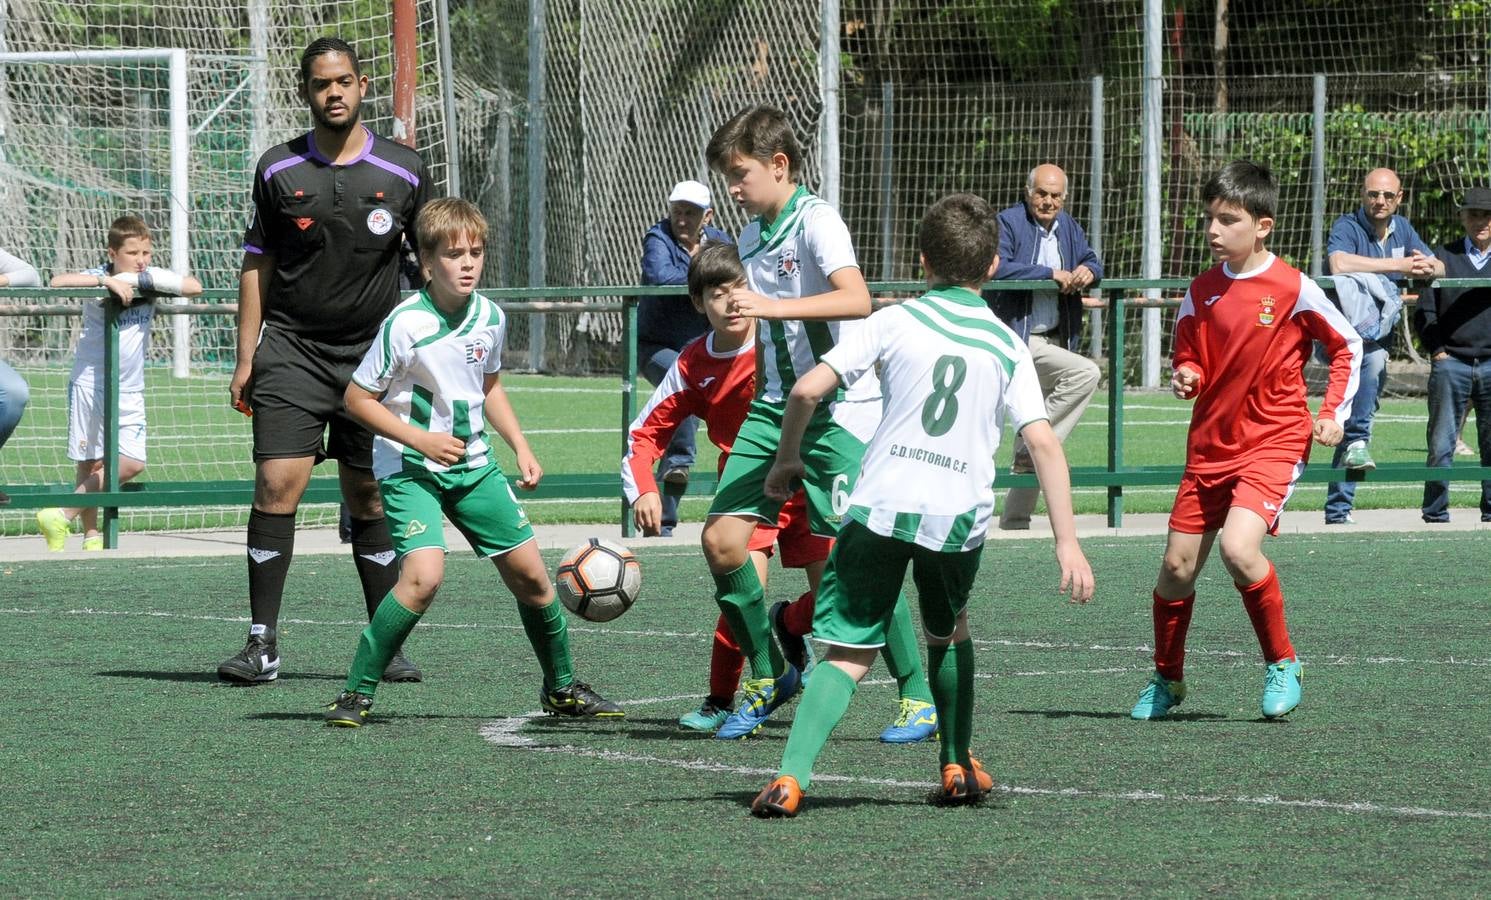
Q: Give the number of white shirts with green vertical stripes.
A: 3